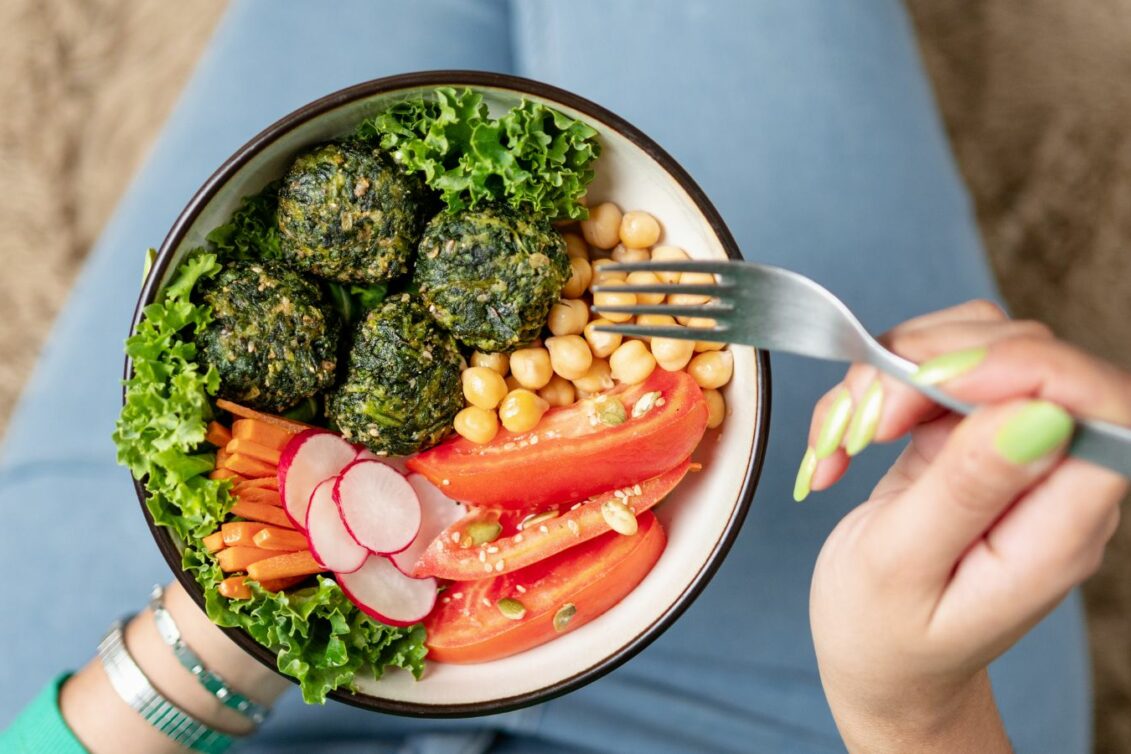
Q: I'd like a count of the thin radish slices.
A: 6